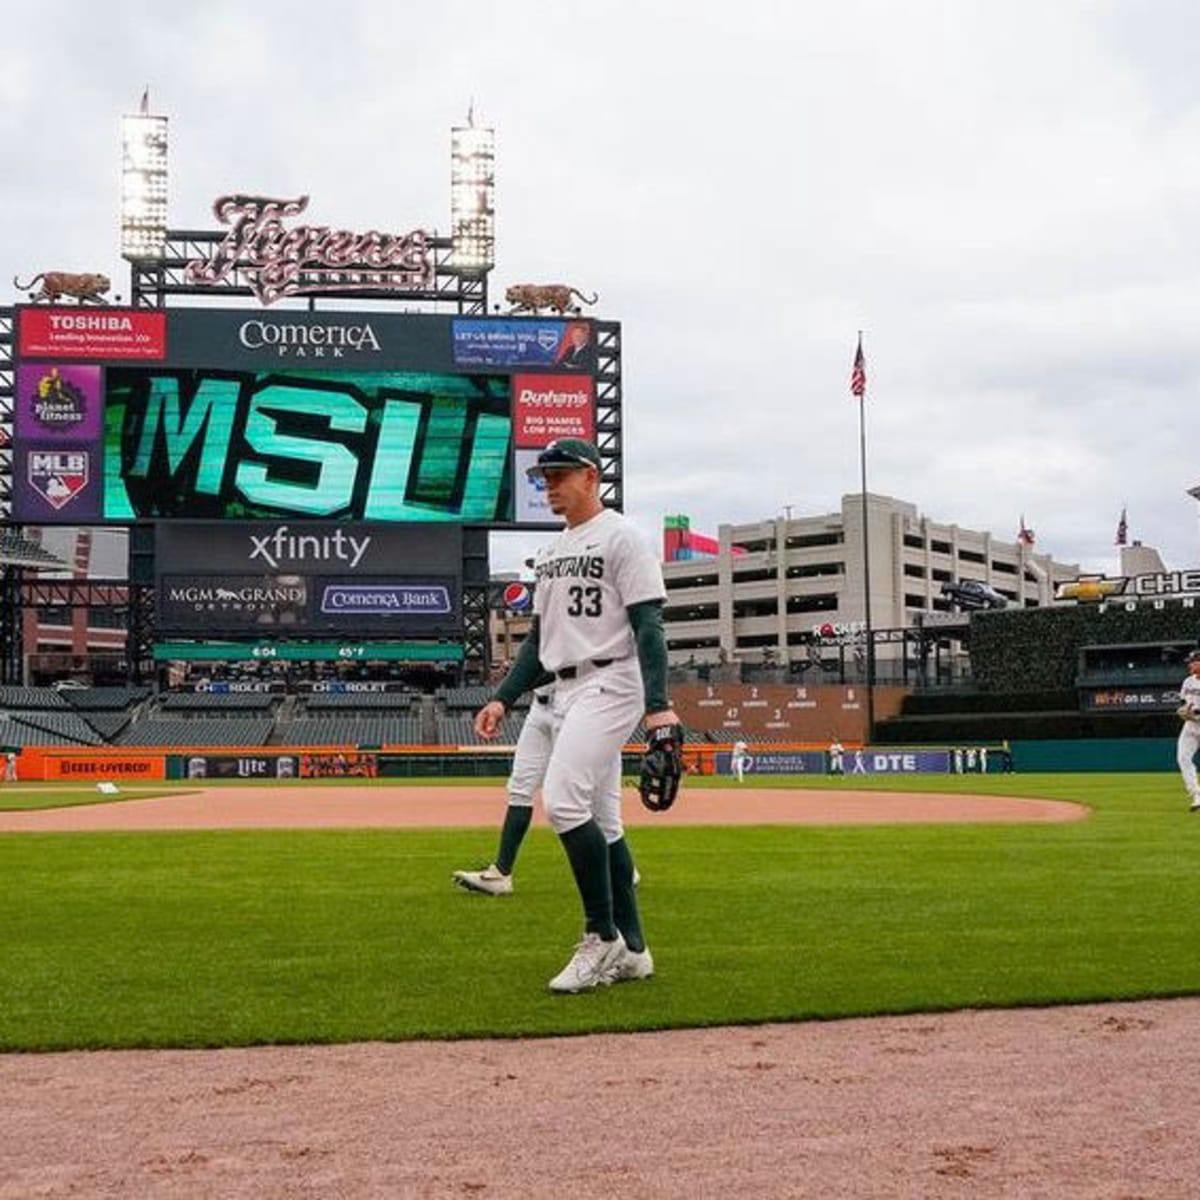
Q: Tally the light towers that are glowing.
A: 2